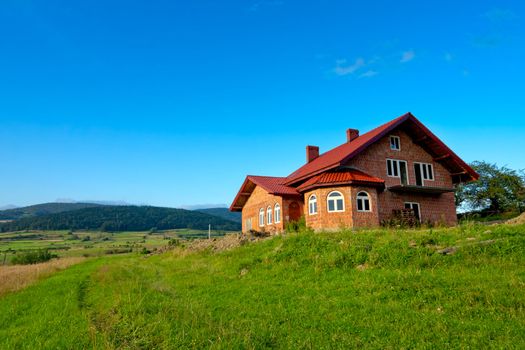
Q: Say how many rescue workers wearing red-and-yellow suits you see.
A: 0